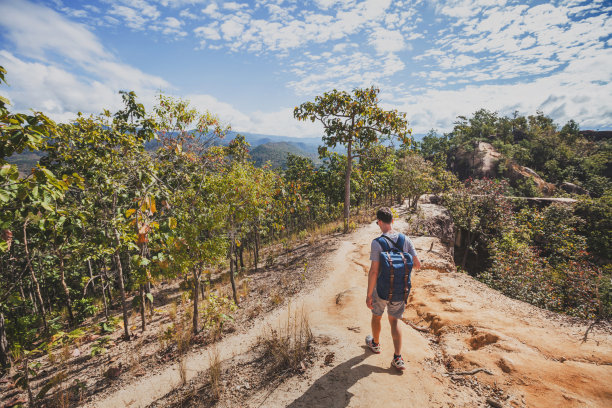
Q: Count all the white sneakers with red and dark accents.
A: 2